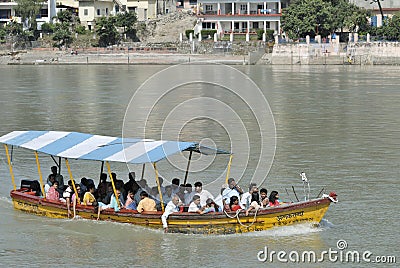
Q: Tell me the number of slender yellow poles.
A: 6